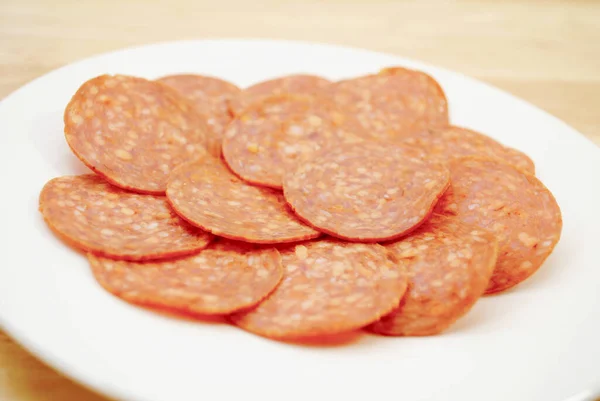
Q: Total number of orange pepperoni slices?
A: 13